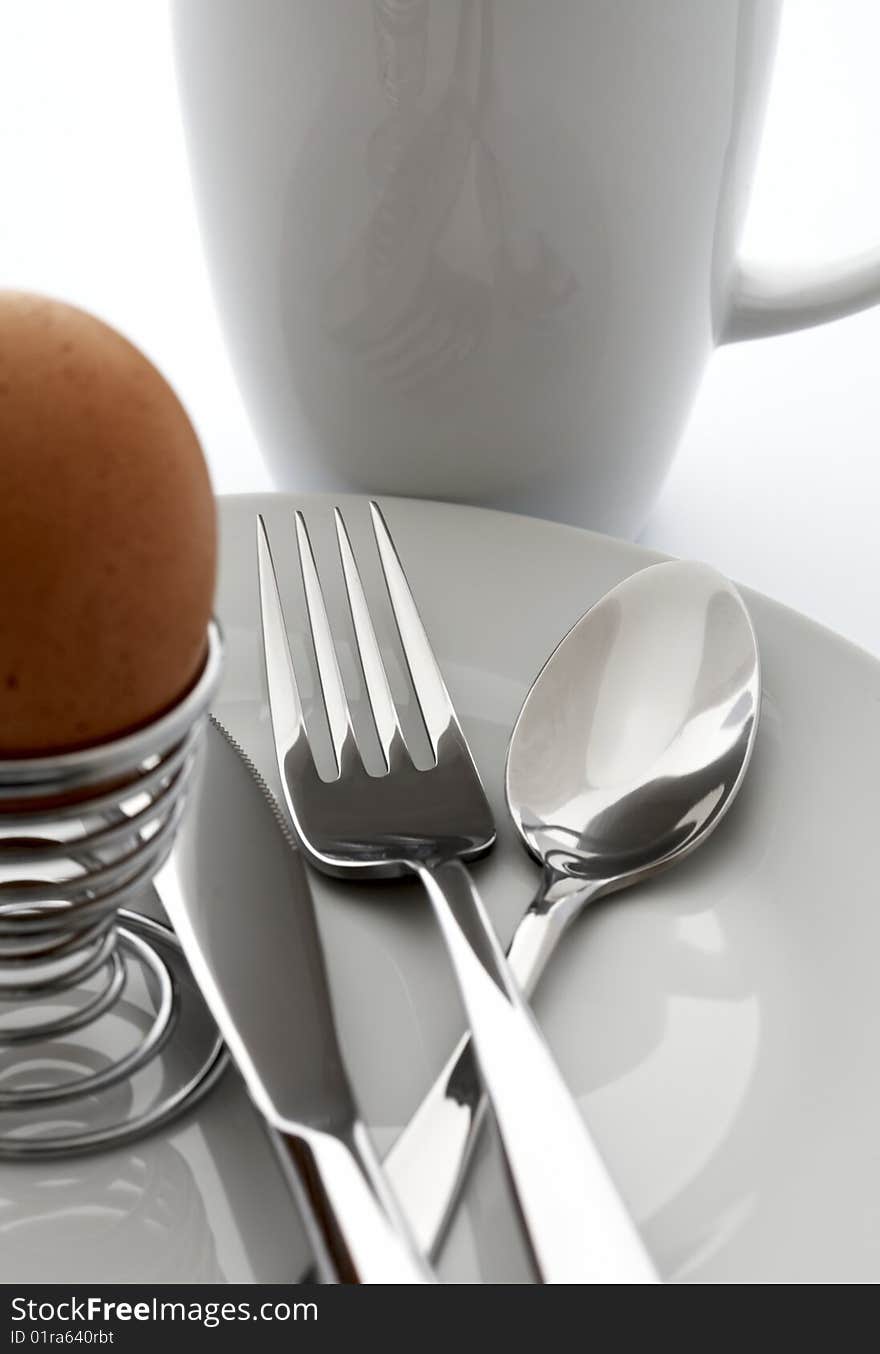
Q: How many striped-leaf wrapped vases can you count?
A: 0